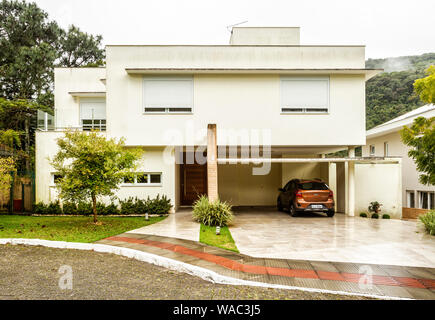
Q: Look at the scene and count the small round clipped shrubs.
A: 3